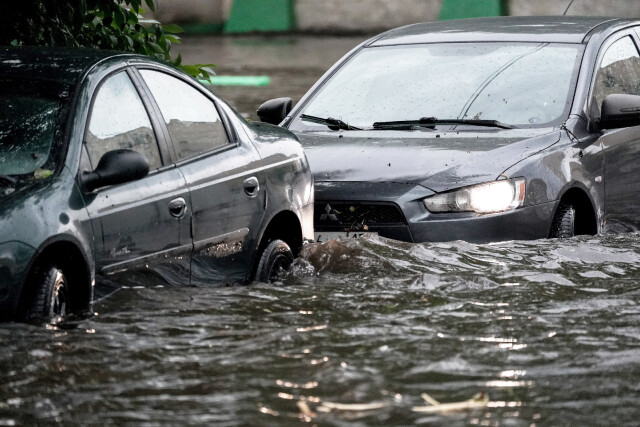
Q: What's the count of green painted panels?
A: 2